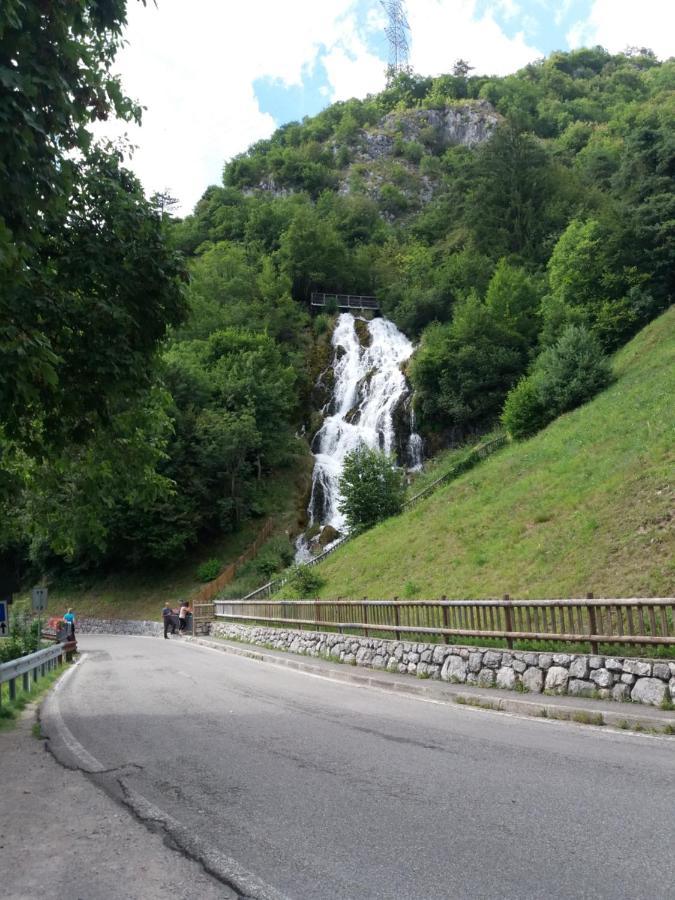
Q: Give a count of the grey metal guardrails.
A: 1